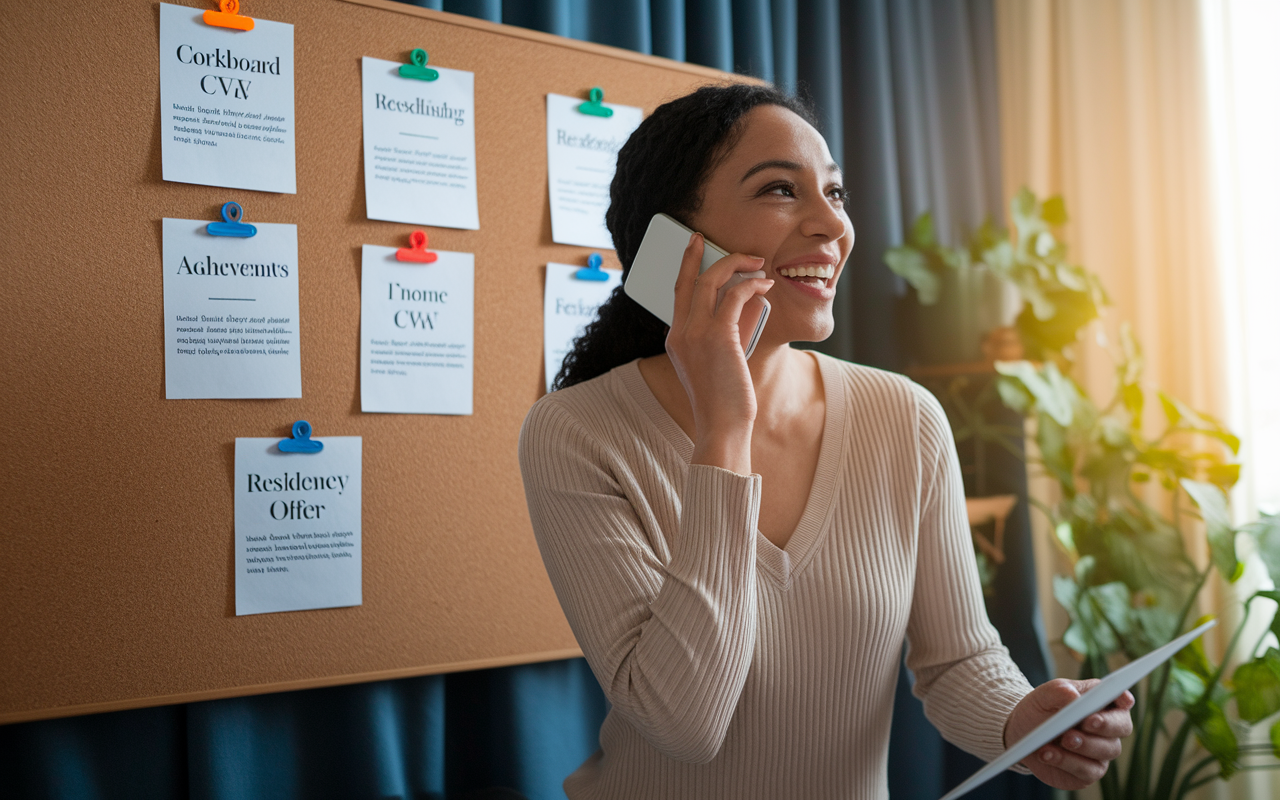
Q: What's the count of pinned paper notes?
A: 7